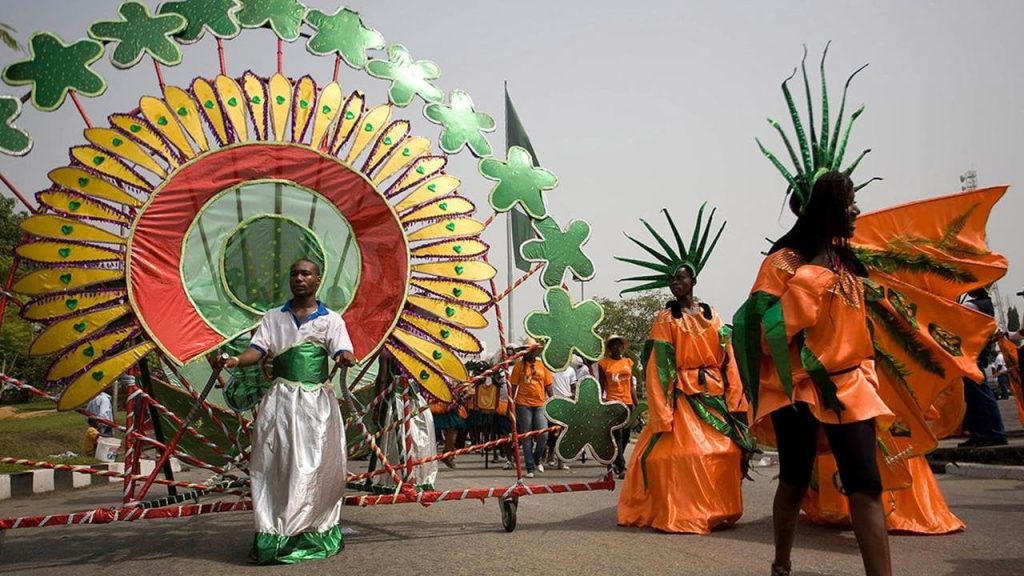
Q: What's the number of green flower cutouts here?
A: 12